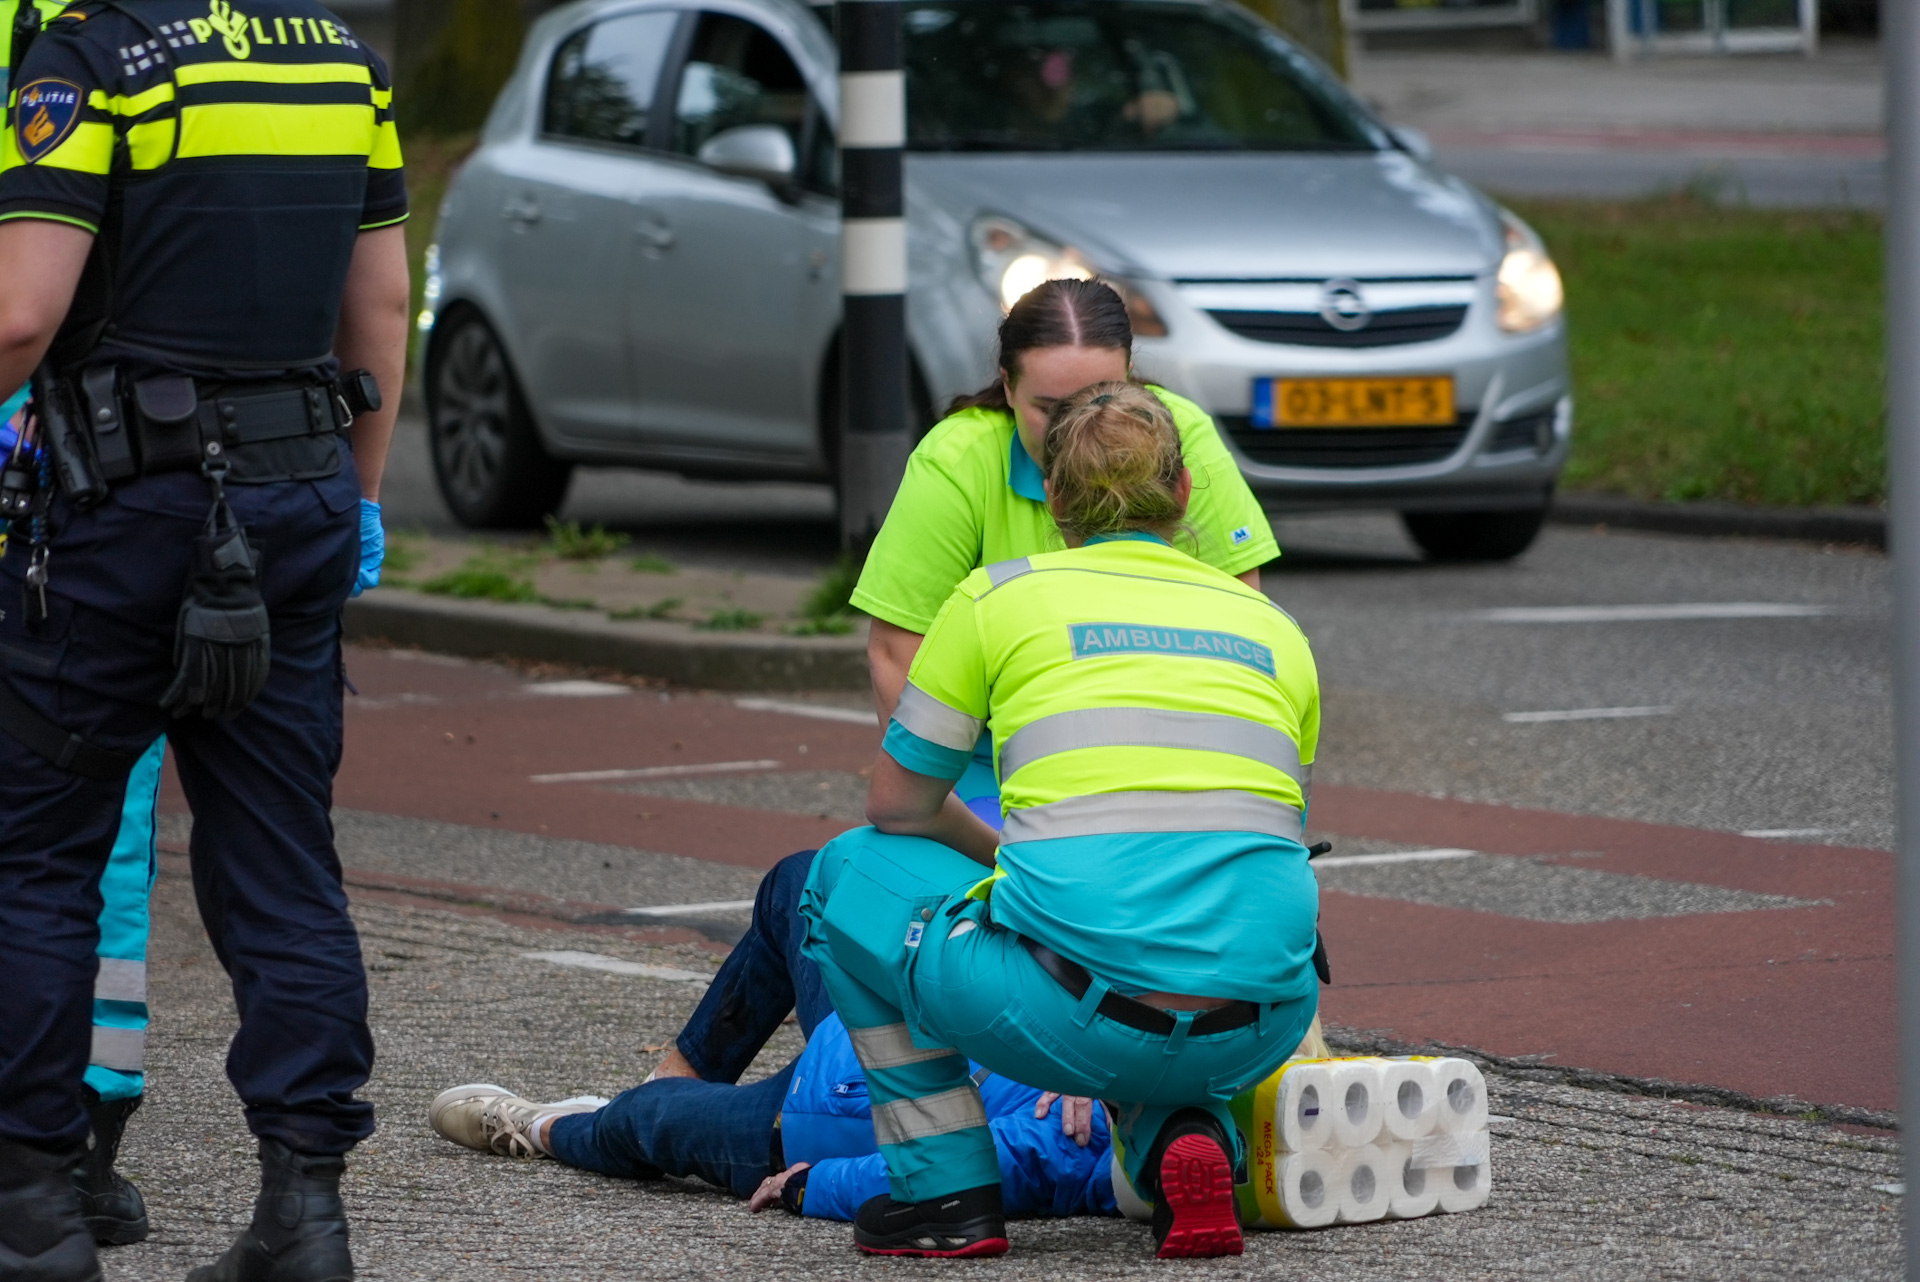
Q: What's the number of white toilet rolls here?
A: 8